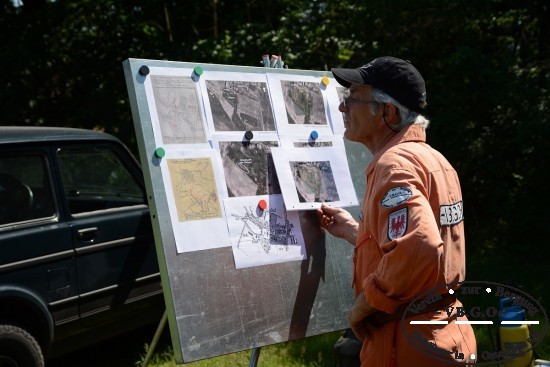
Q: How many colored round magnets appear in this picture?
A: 7